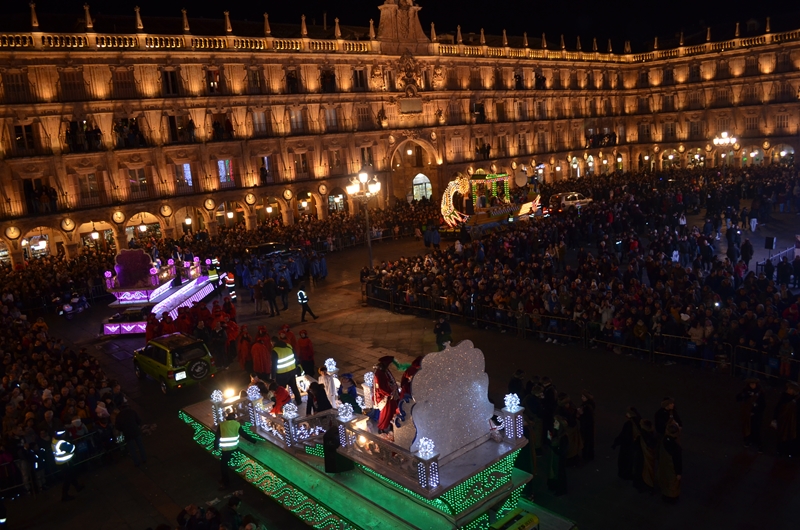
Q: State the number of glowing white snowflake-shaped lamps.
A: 8